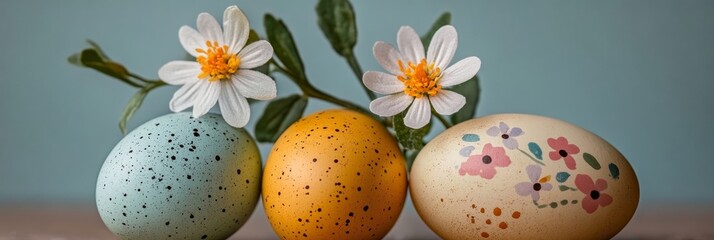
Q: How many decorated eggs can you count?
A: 3